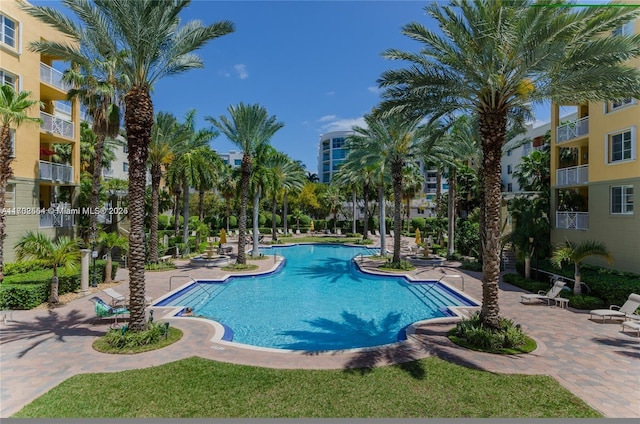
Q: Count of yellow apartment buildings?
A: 2